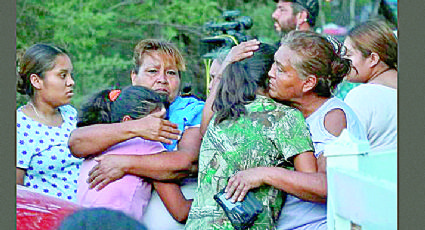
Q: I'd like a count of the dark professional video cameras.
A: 1